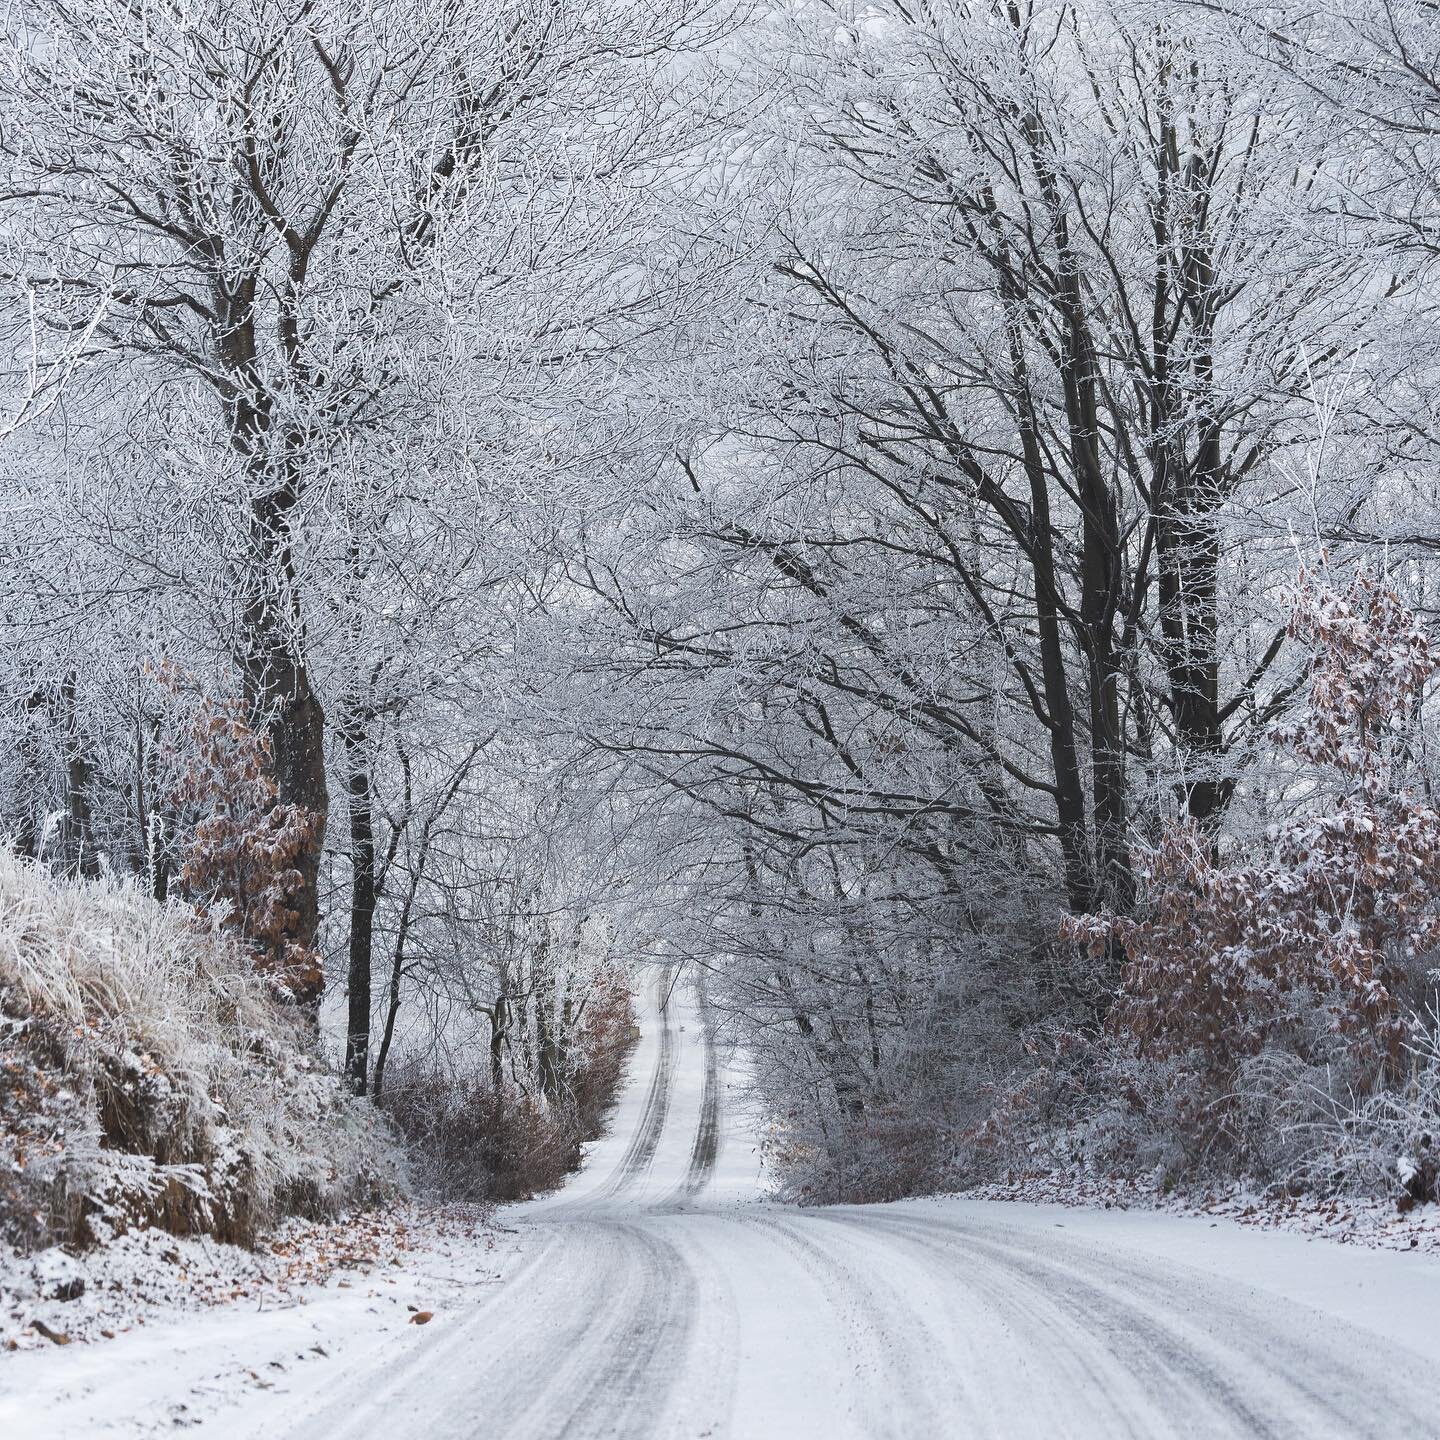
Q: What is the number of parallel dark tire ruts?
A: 2